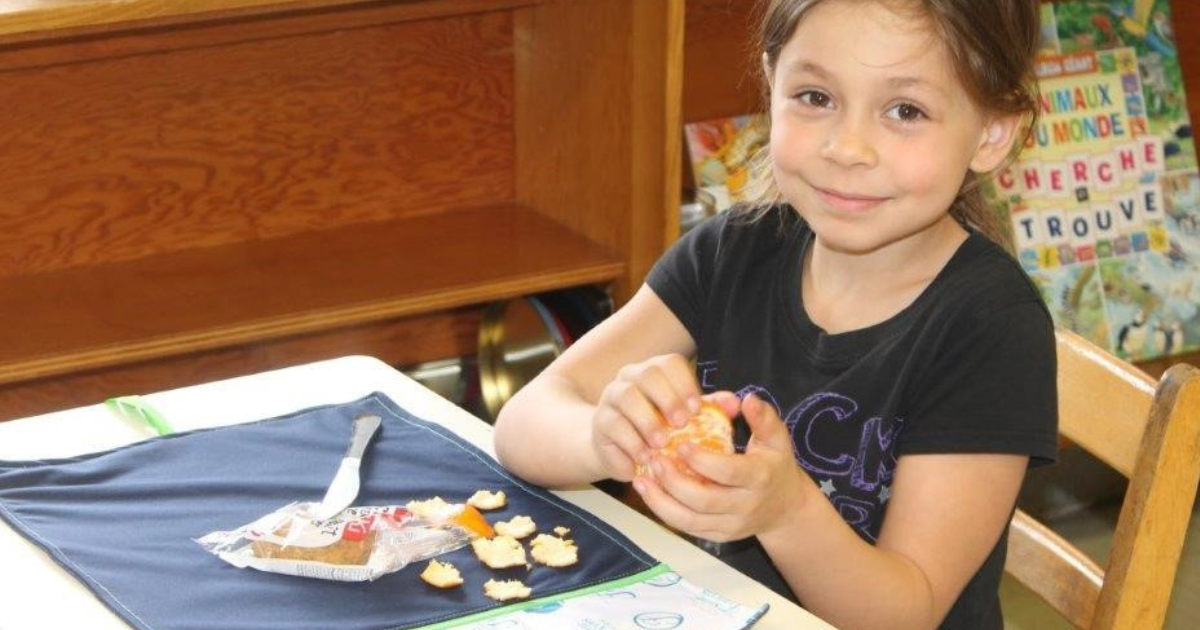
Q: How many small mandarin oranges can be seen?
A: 1